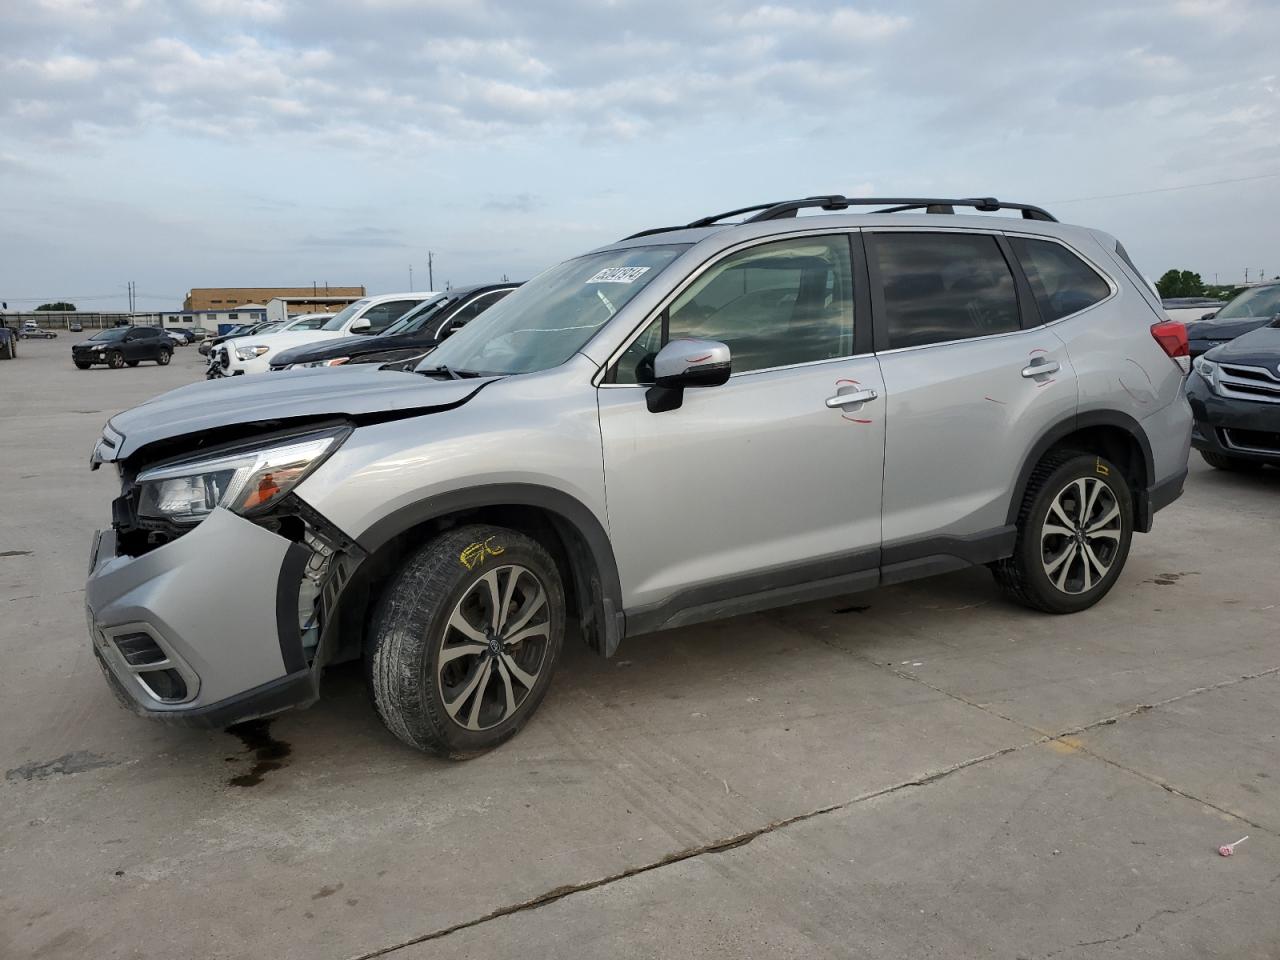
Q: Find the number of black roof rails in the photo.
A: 2